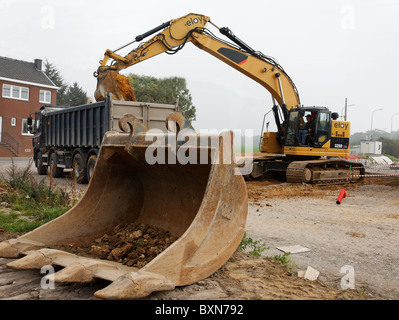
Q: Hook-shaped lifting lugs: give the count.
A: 2